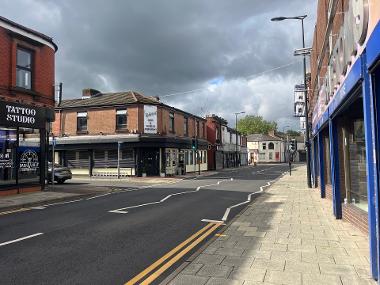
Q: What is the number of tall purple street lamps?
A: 0